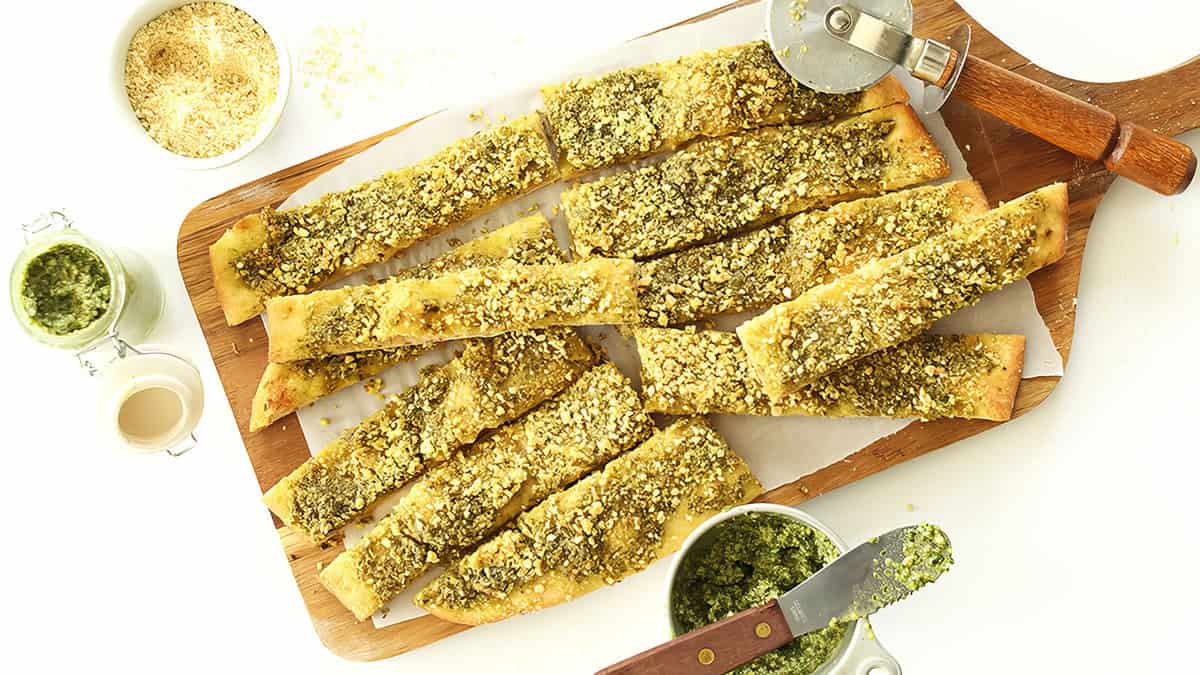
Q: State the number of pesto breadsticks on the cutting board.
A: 11